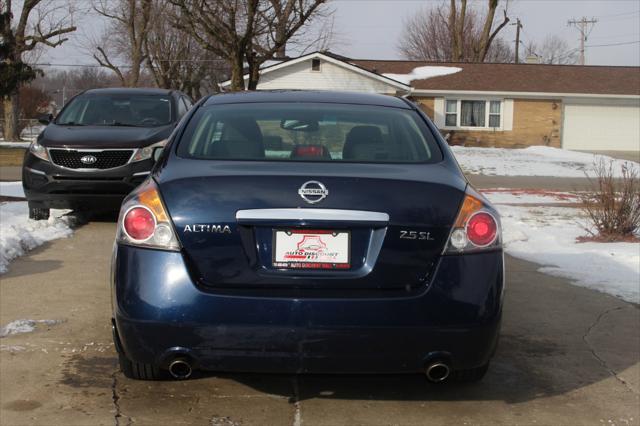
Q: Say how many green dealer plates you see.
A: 0